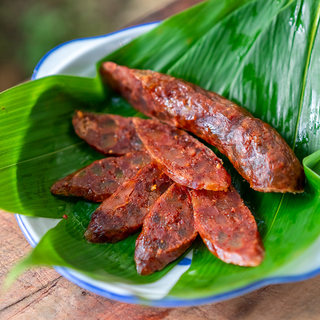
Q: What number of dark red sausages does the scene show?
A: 7